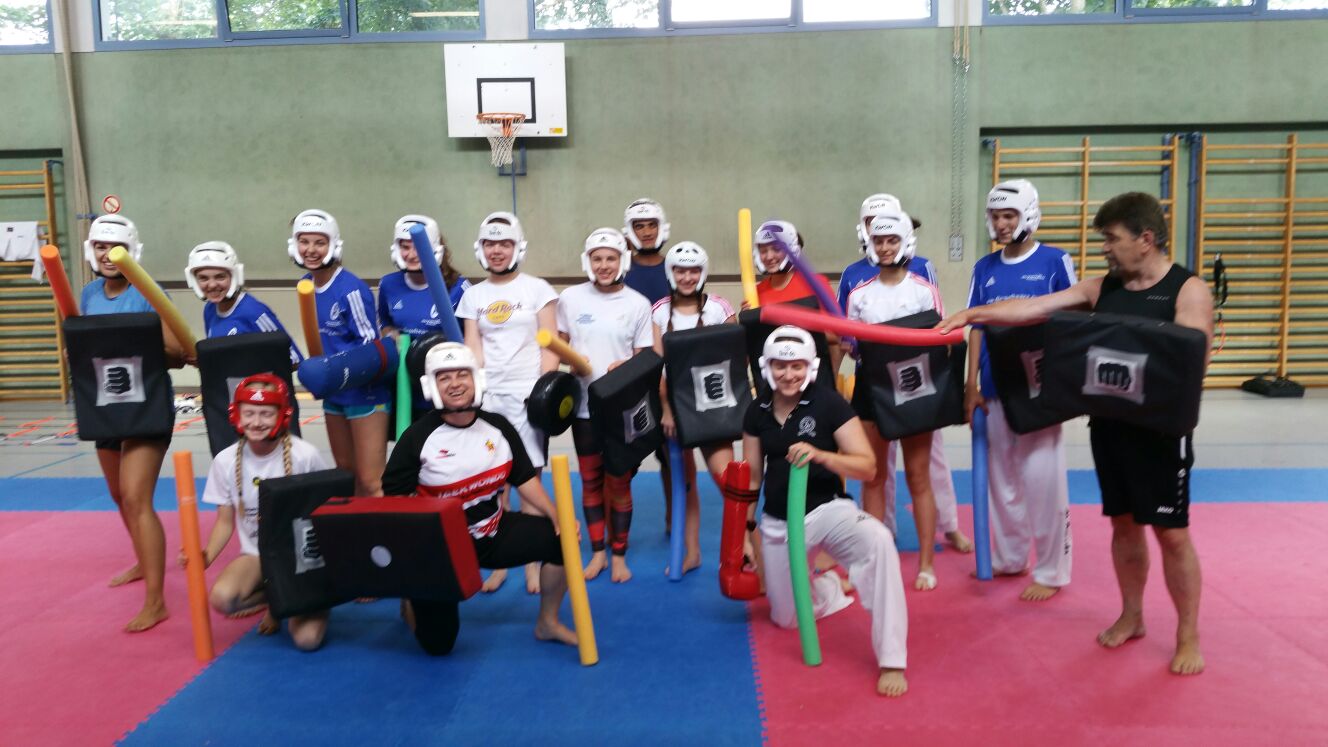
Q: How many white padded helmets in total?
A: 14